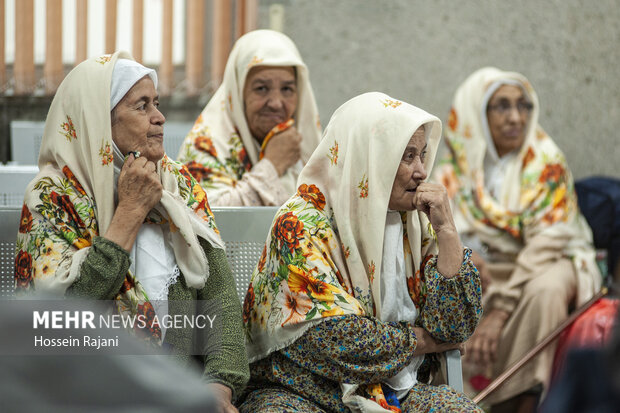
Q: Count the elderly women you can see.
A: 4